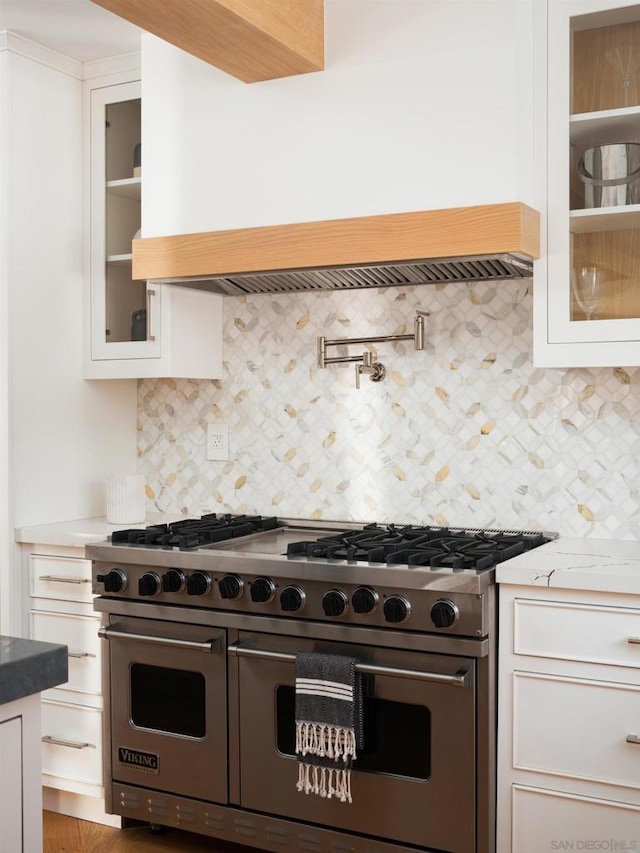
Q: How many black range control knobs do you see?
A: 11